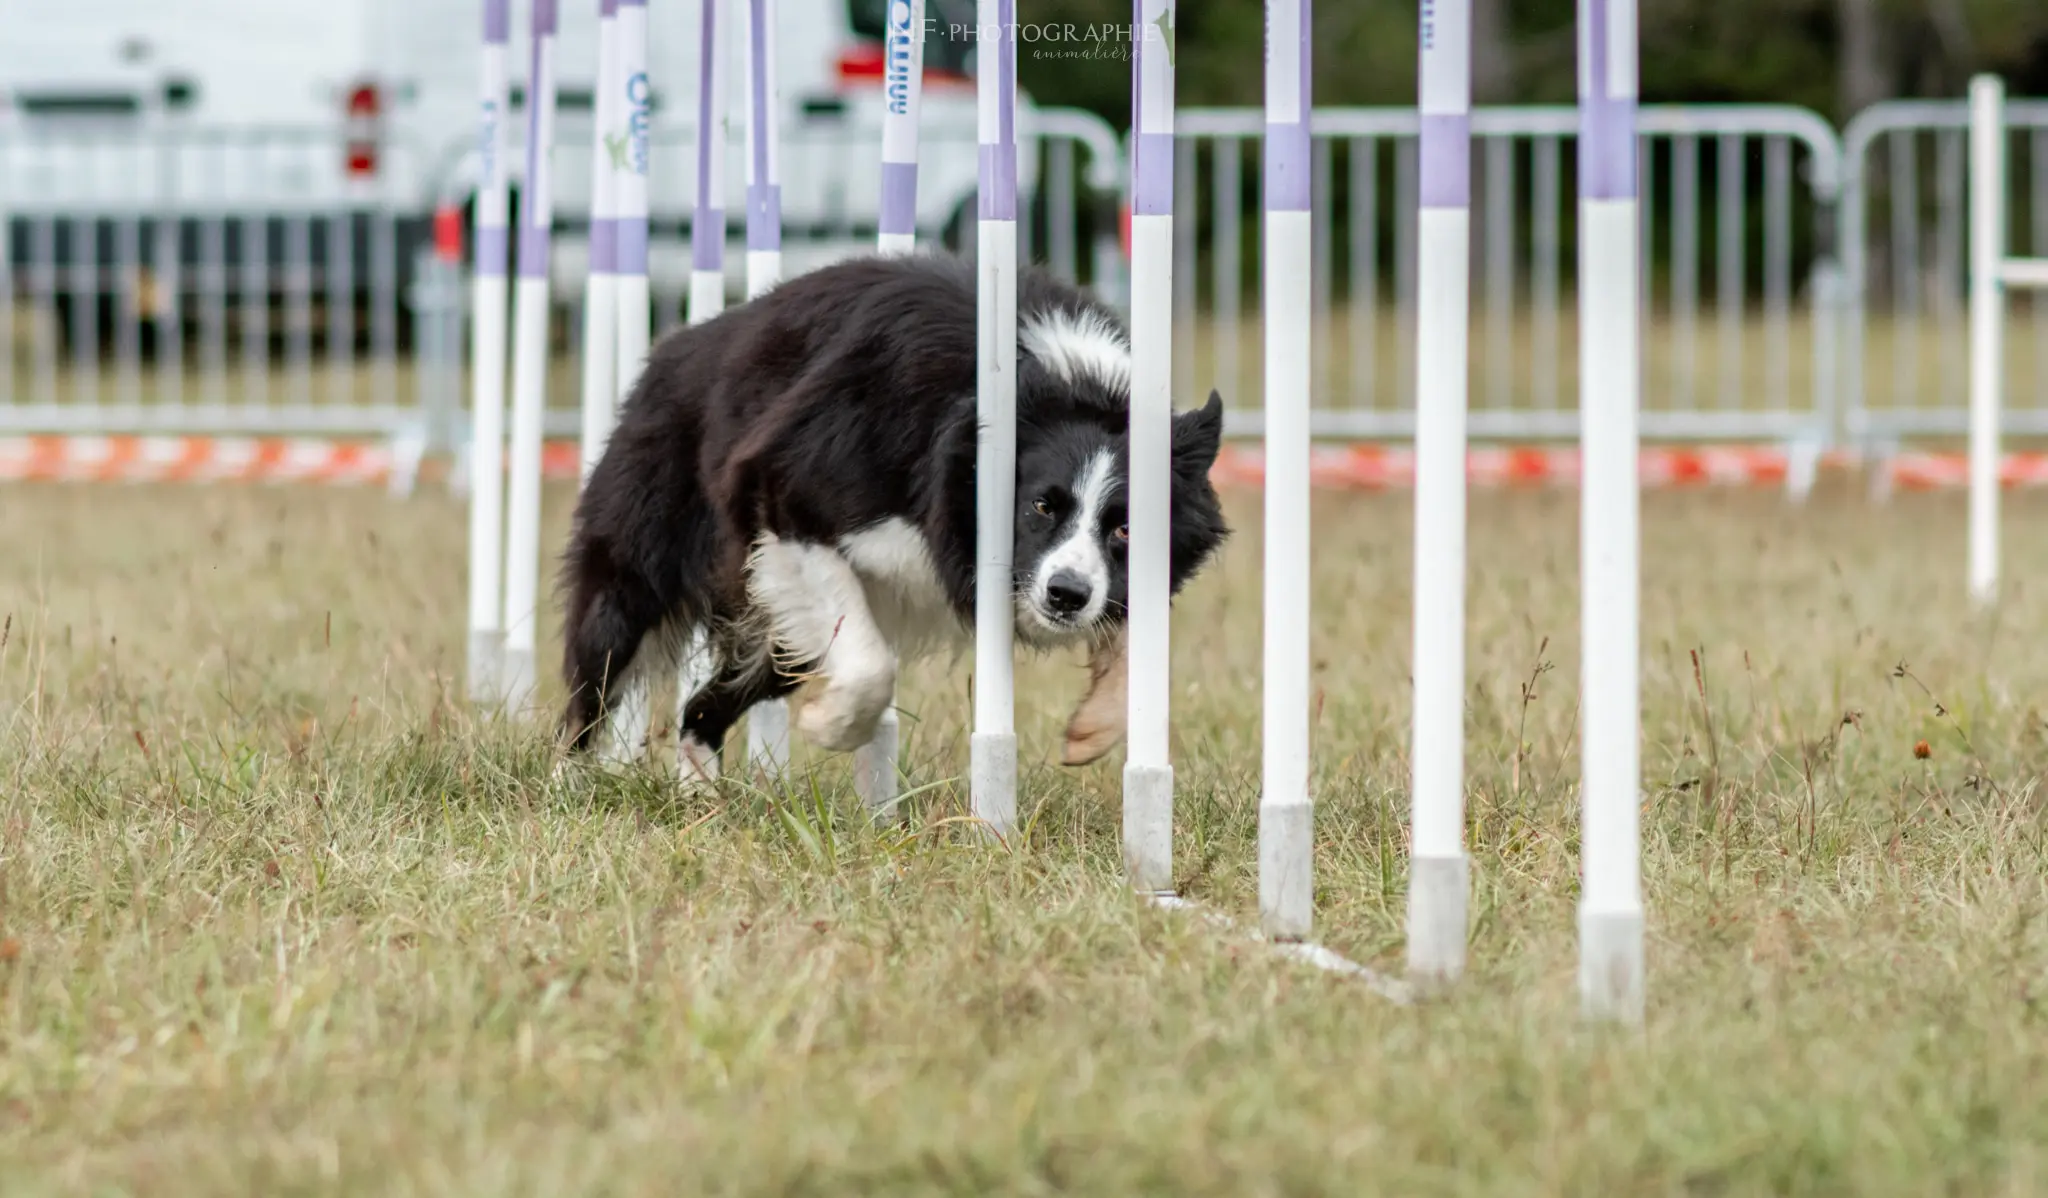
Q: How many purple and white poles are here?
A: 12